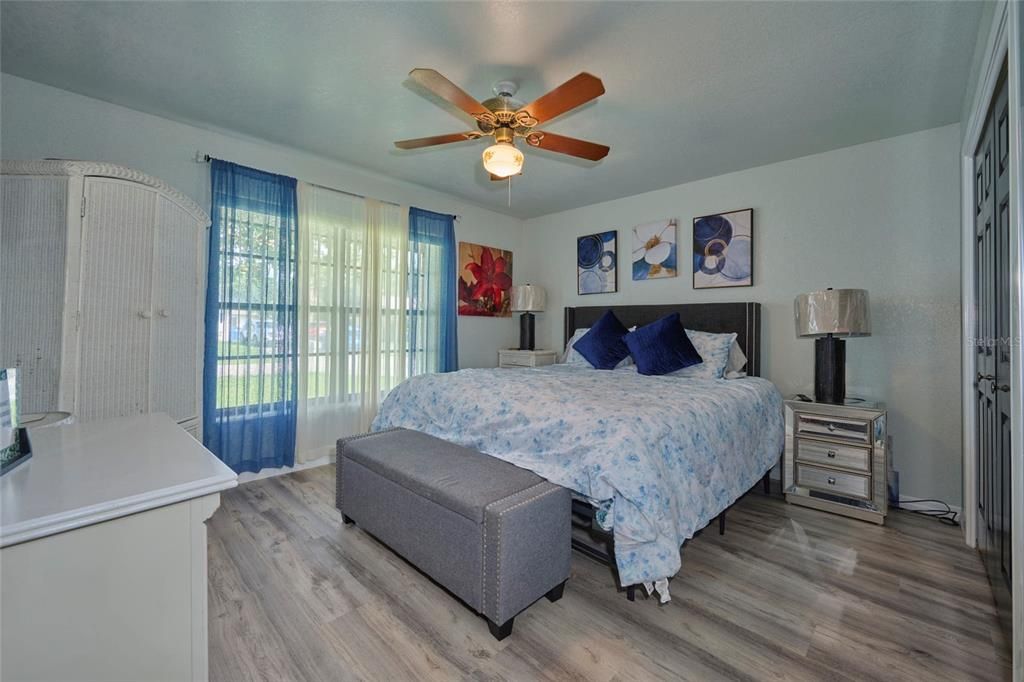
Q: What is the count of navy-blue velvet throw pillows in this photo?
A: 2